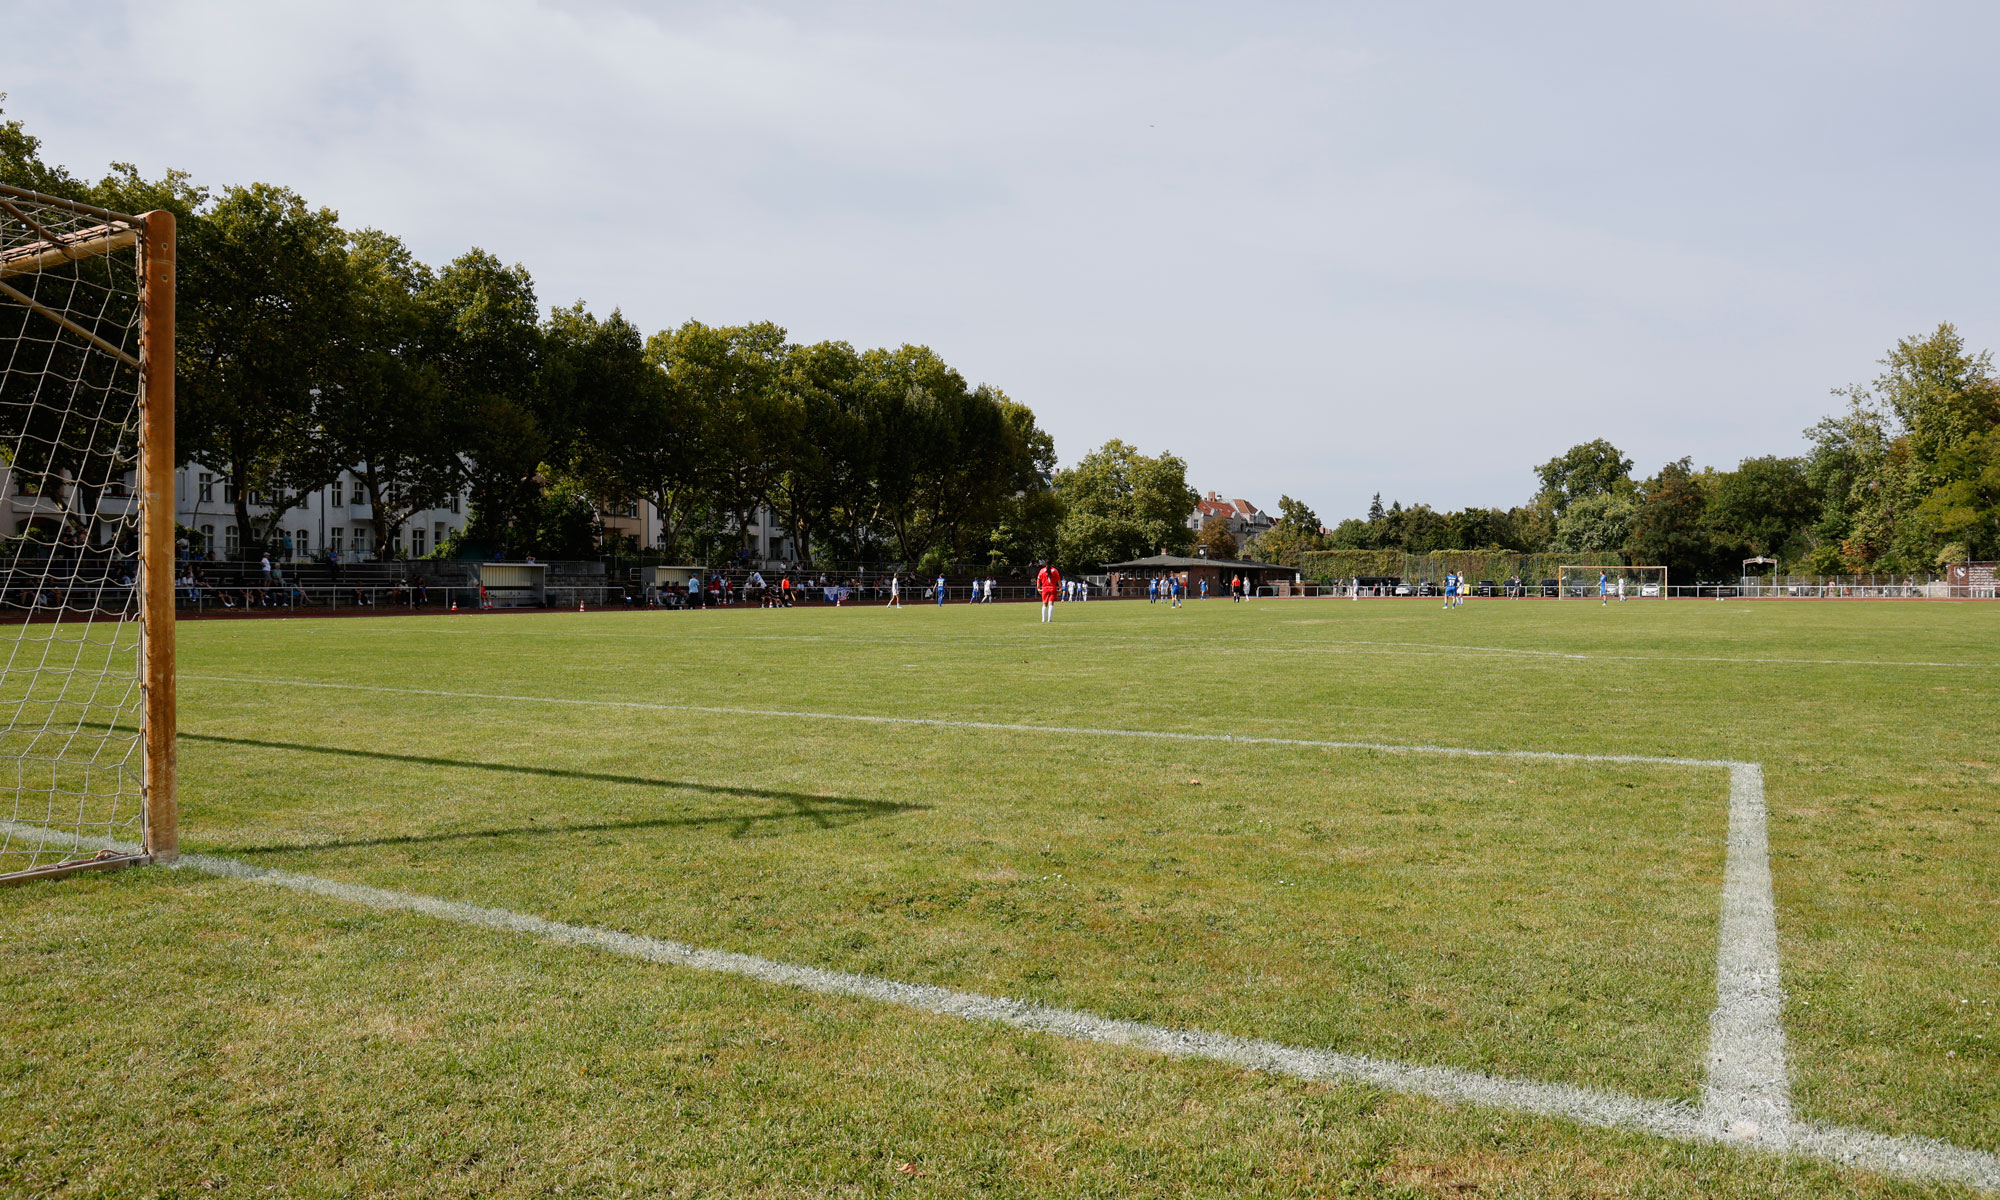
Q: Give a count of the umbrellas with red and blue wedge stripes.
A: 0